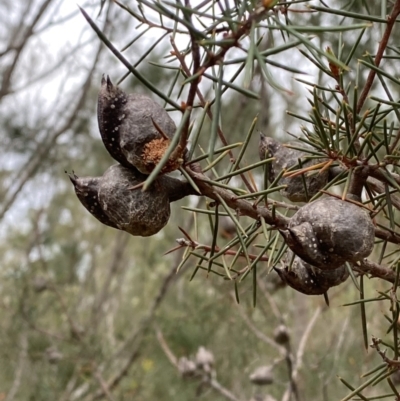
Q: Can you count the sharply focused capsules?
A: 5